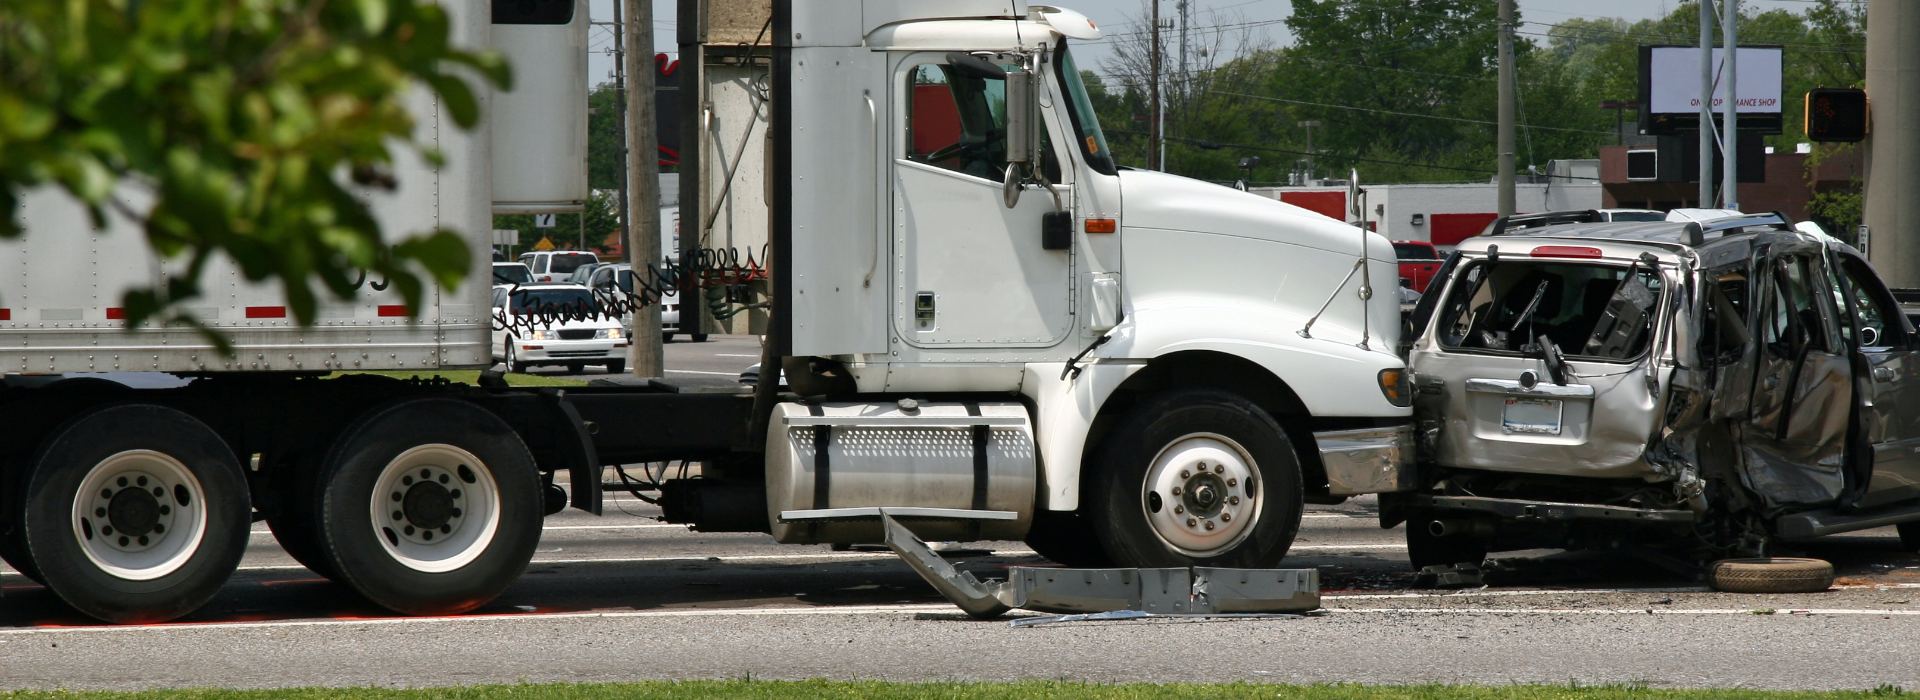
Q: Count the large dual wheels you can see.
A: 2